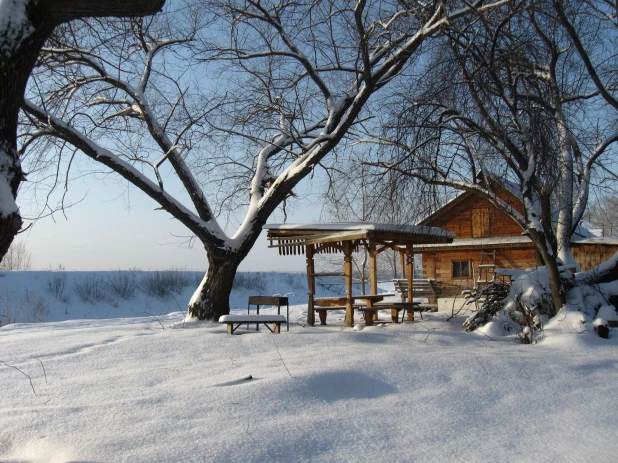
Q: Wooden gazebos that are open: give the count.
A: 1